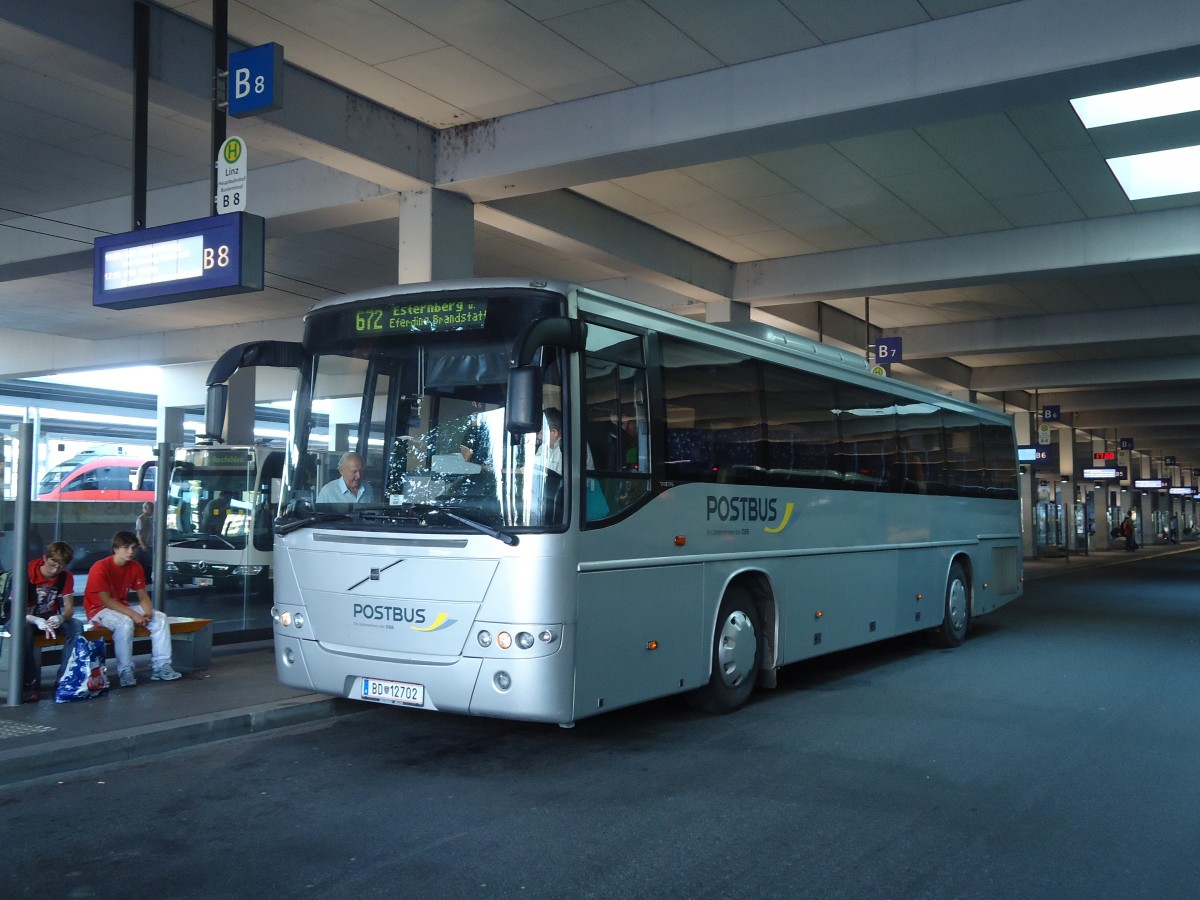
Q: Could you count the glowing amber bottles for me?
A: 0